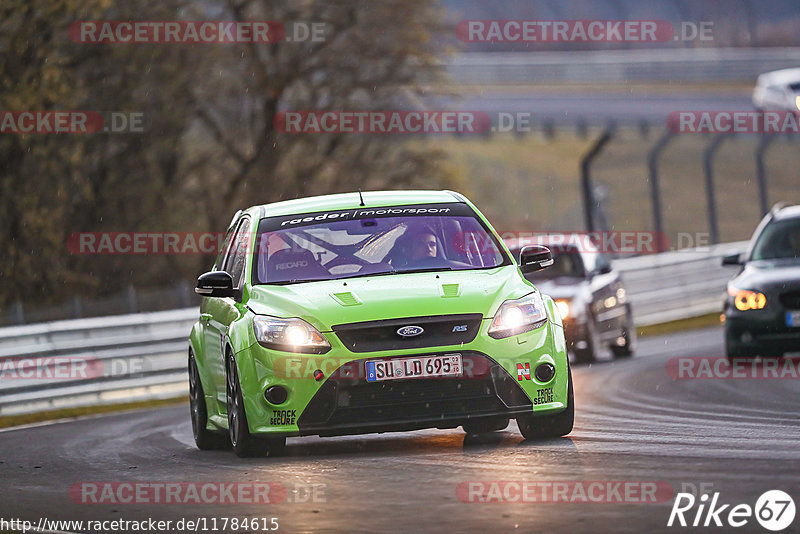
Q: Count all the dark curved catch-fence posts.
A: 4